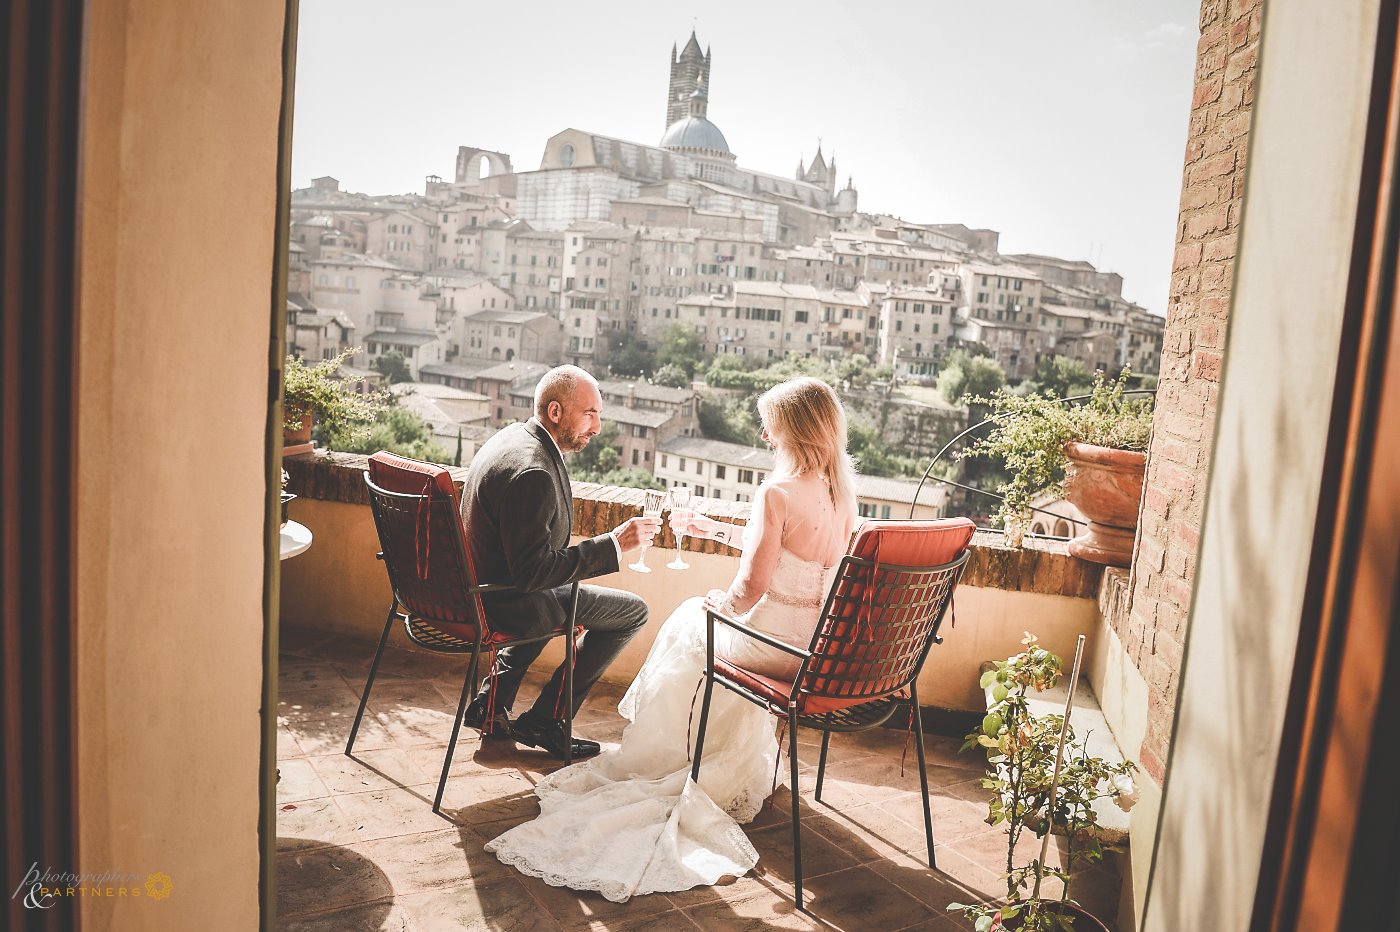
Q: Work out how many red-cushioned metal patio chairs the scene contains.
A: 2